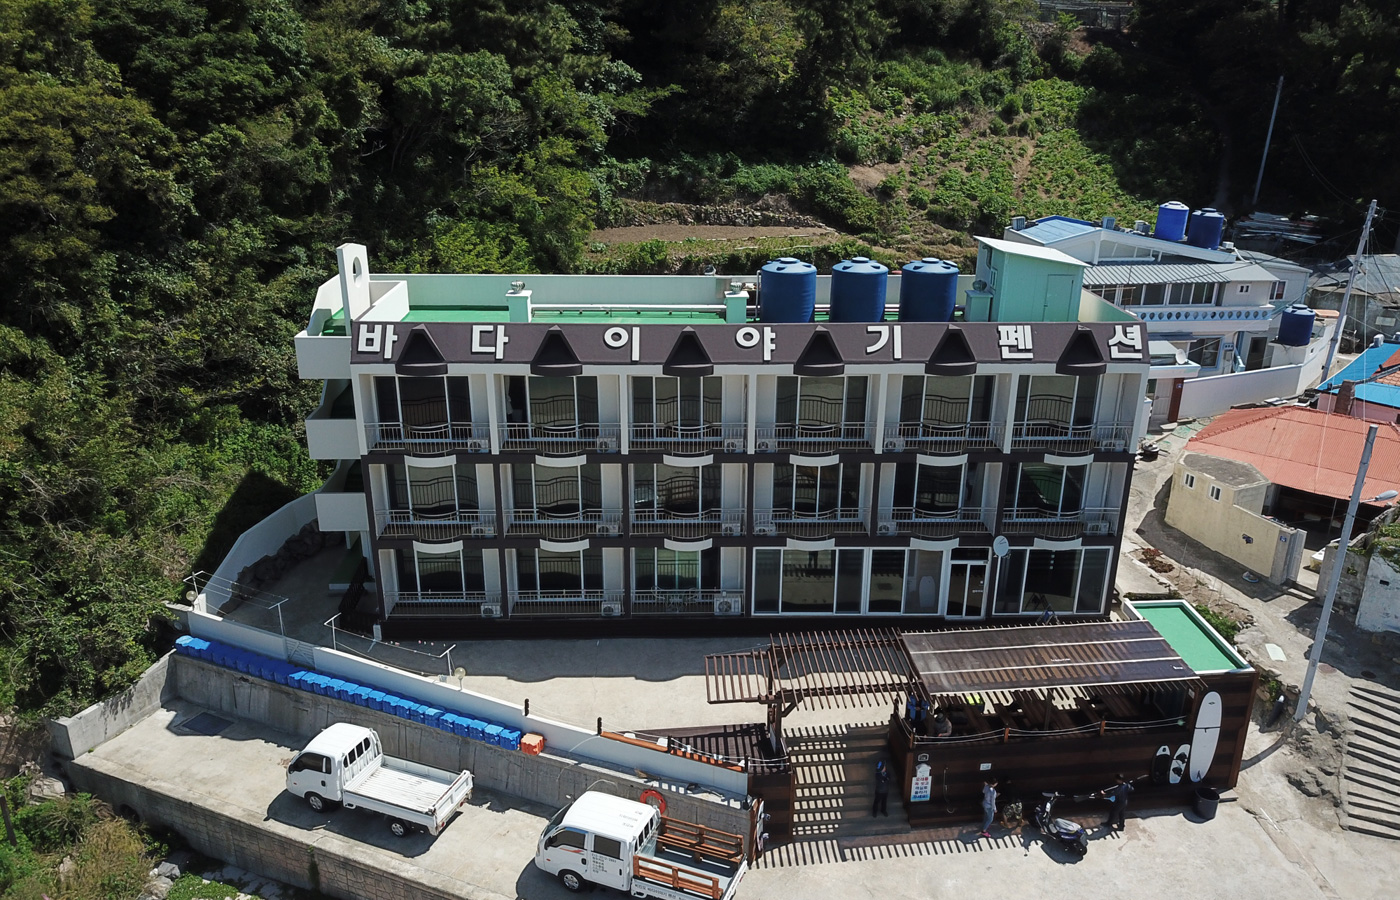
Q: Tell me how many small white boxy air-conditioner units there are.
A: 15